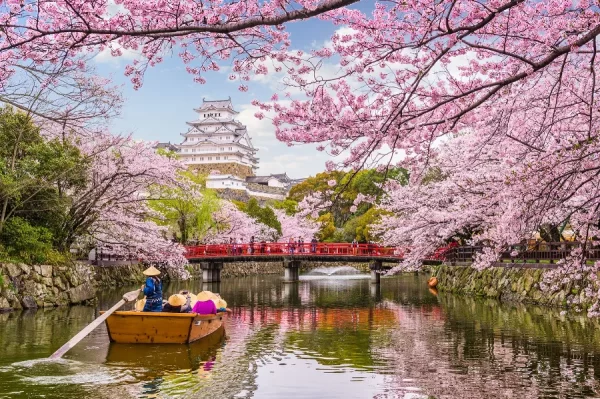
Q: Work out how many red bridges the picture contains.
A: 1